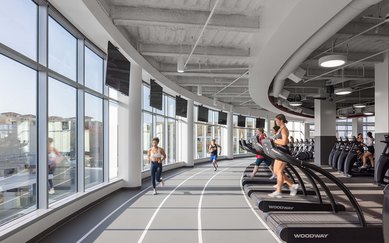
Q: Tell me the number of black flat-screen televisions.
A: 7